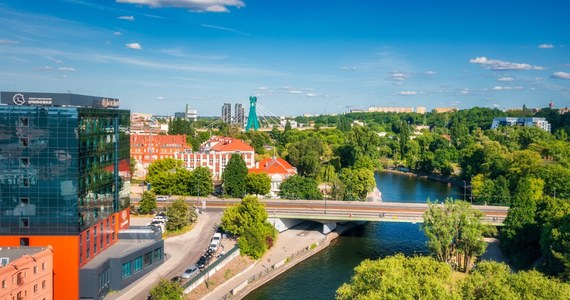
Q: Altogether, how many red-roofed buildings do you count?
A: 3